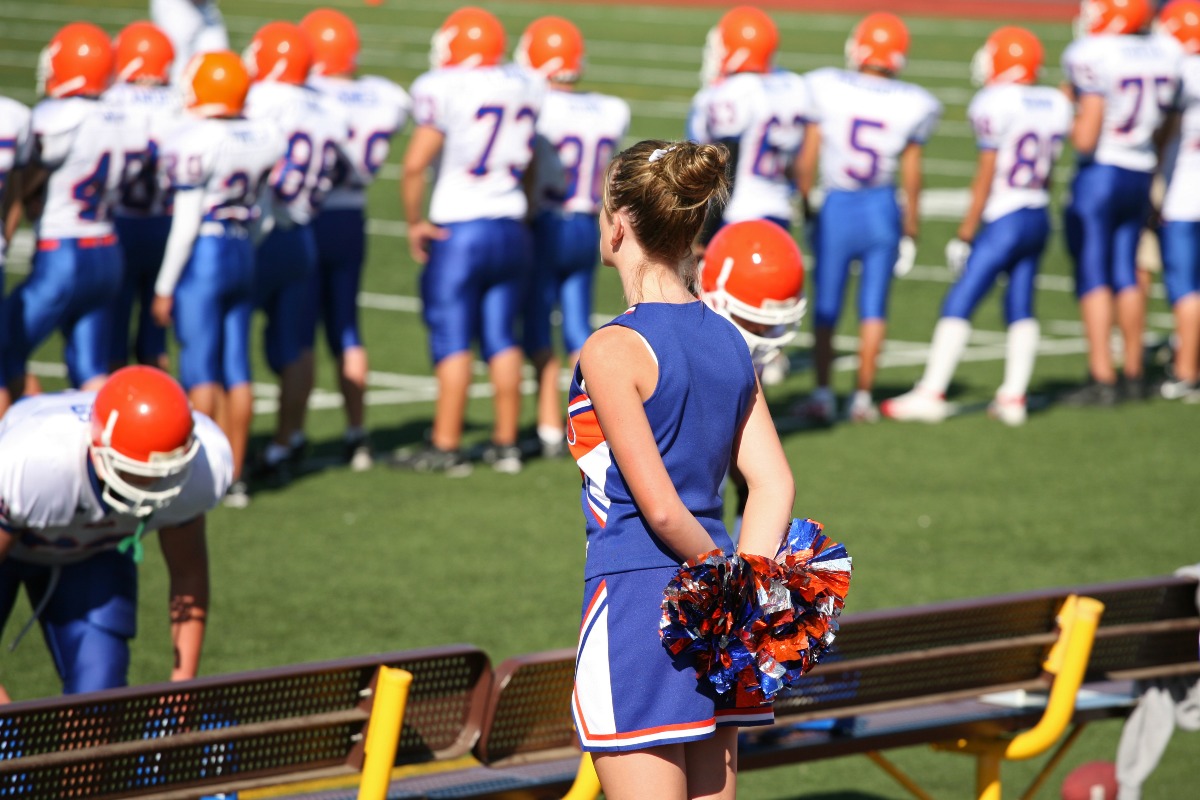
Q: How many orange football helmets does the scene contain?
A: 14